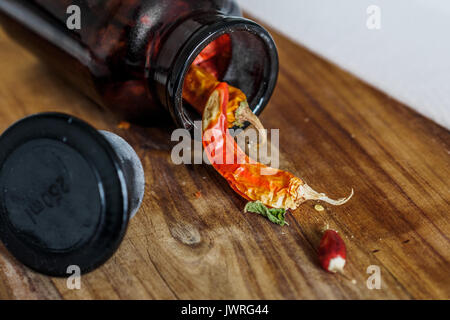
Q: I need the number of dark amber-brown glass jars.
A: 1